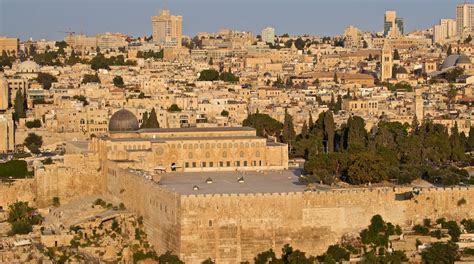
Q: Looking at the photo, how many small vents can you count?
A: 3